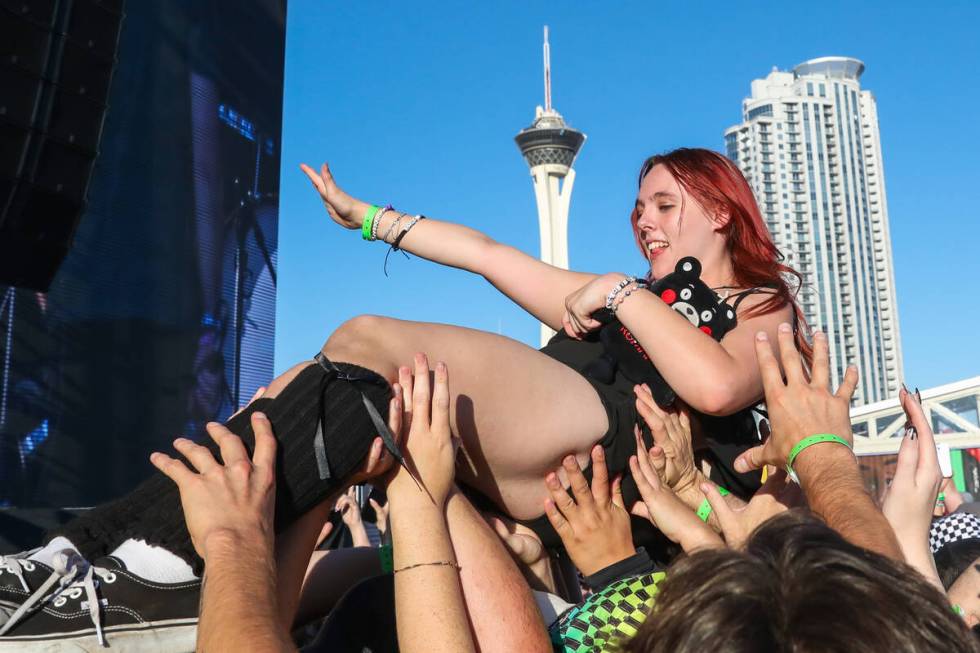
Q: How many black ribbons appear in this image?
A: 1